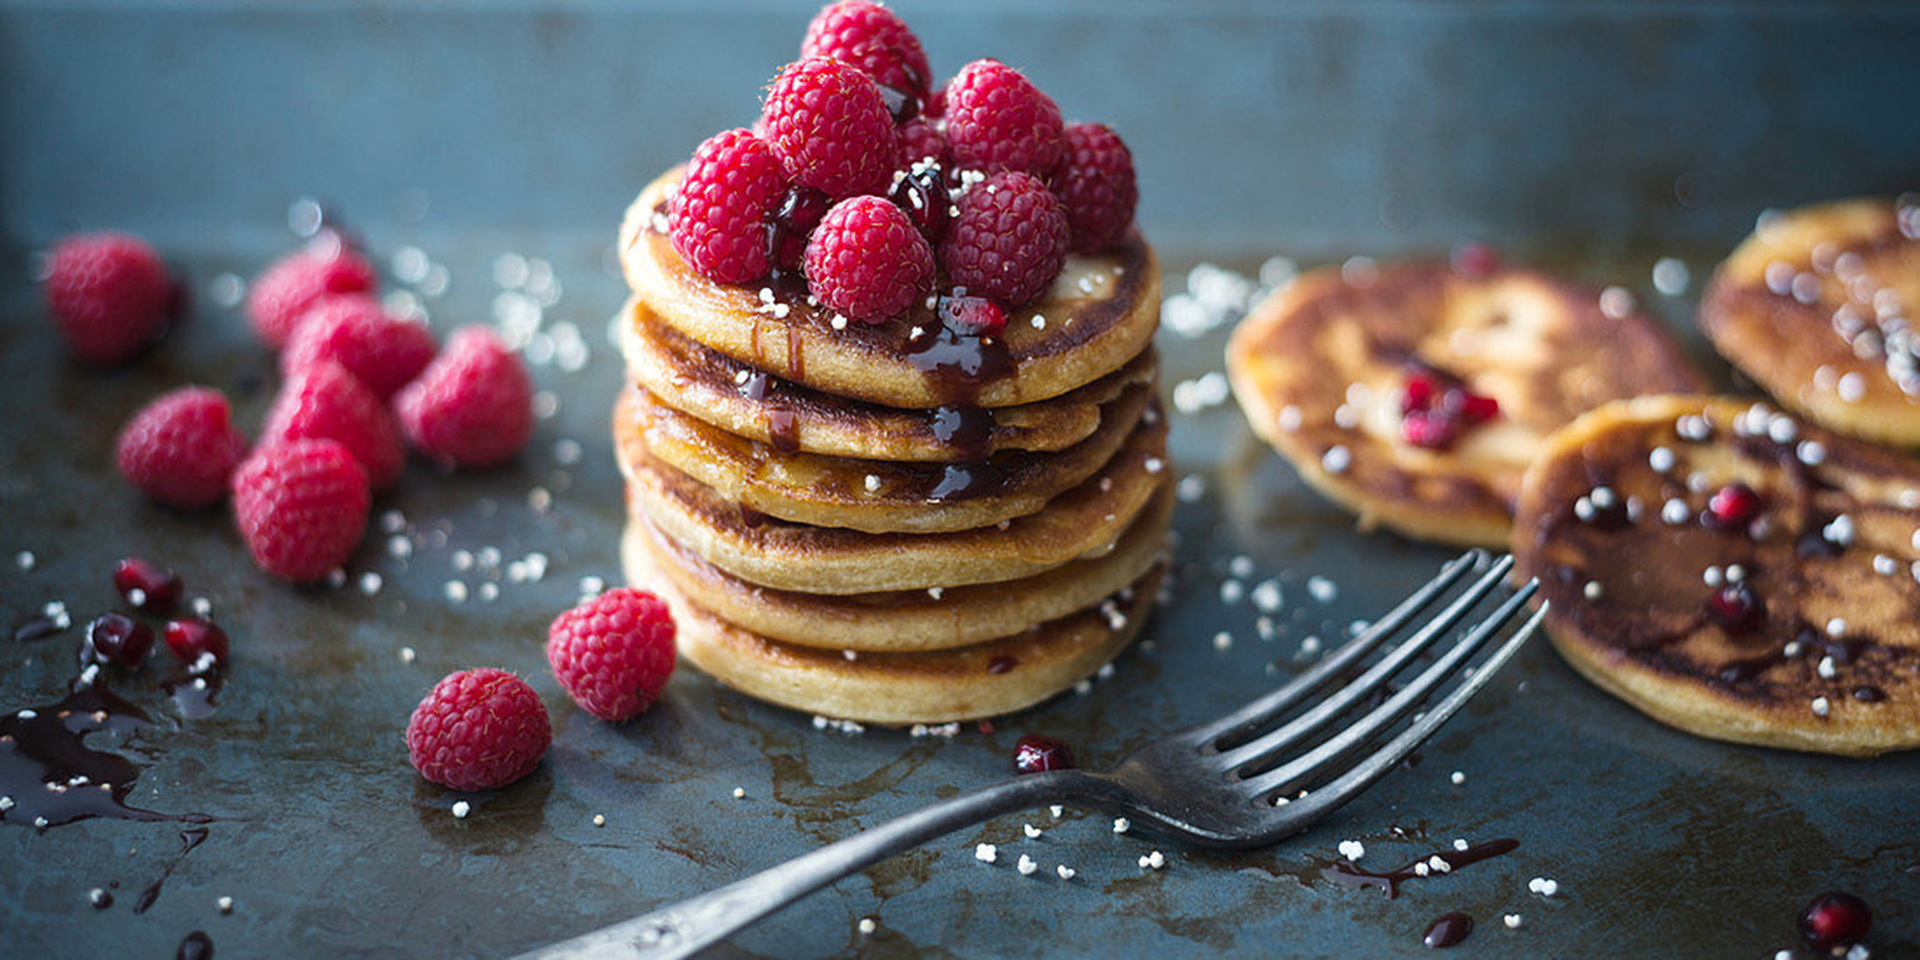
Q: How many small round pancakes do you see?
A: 9